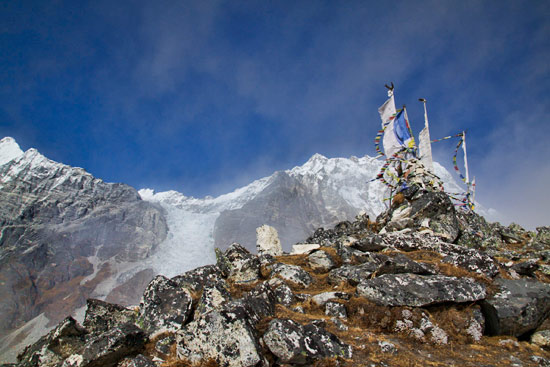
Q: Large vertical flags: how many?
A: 3